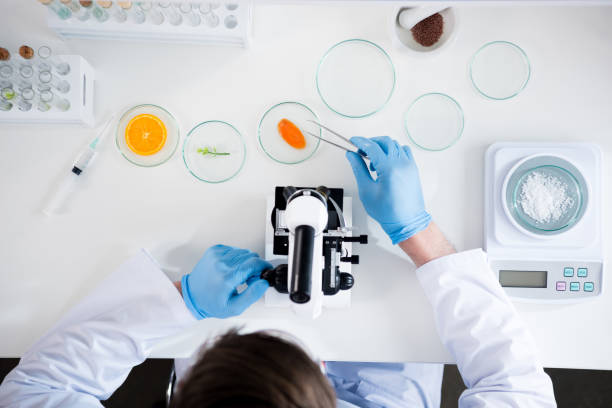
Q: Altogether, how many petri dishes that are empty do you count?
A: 3